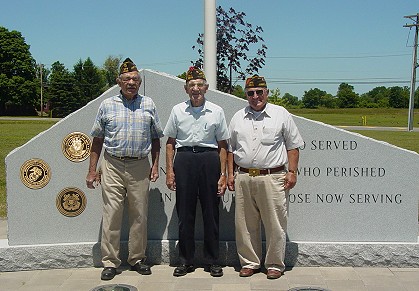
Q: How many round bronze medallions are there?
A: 3